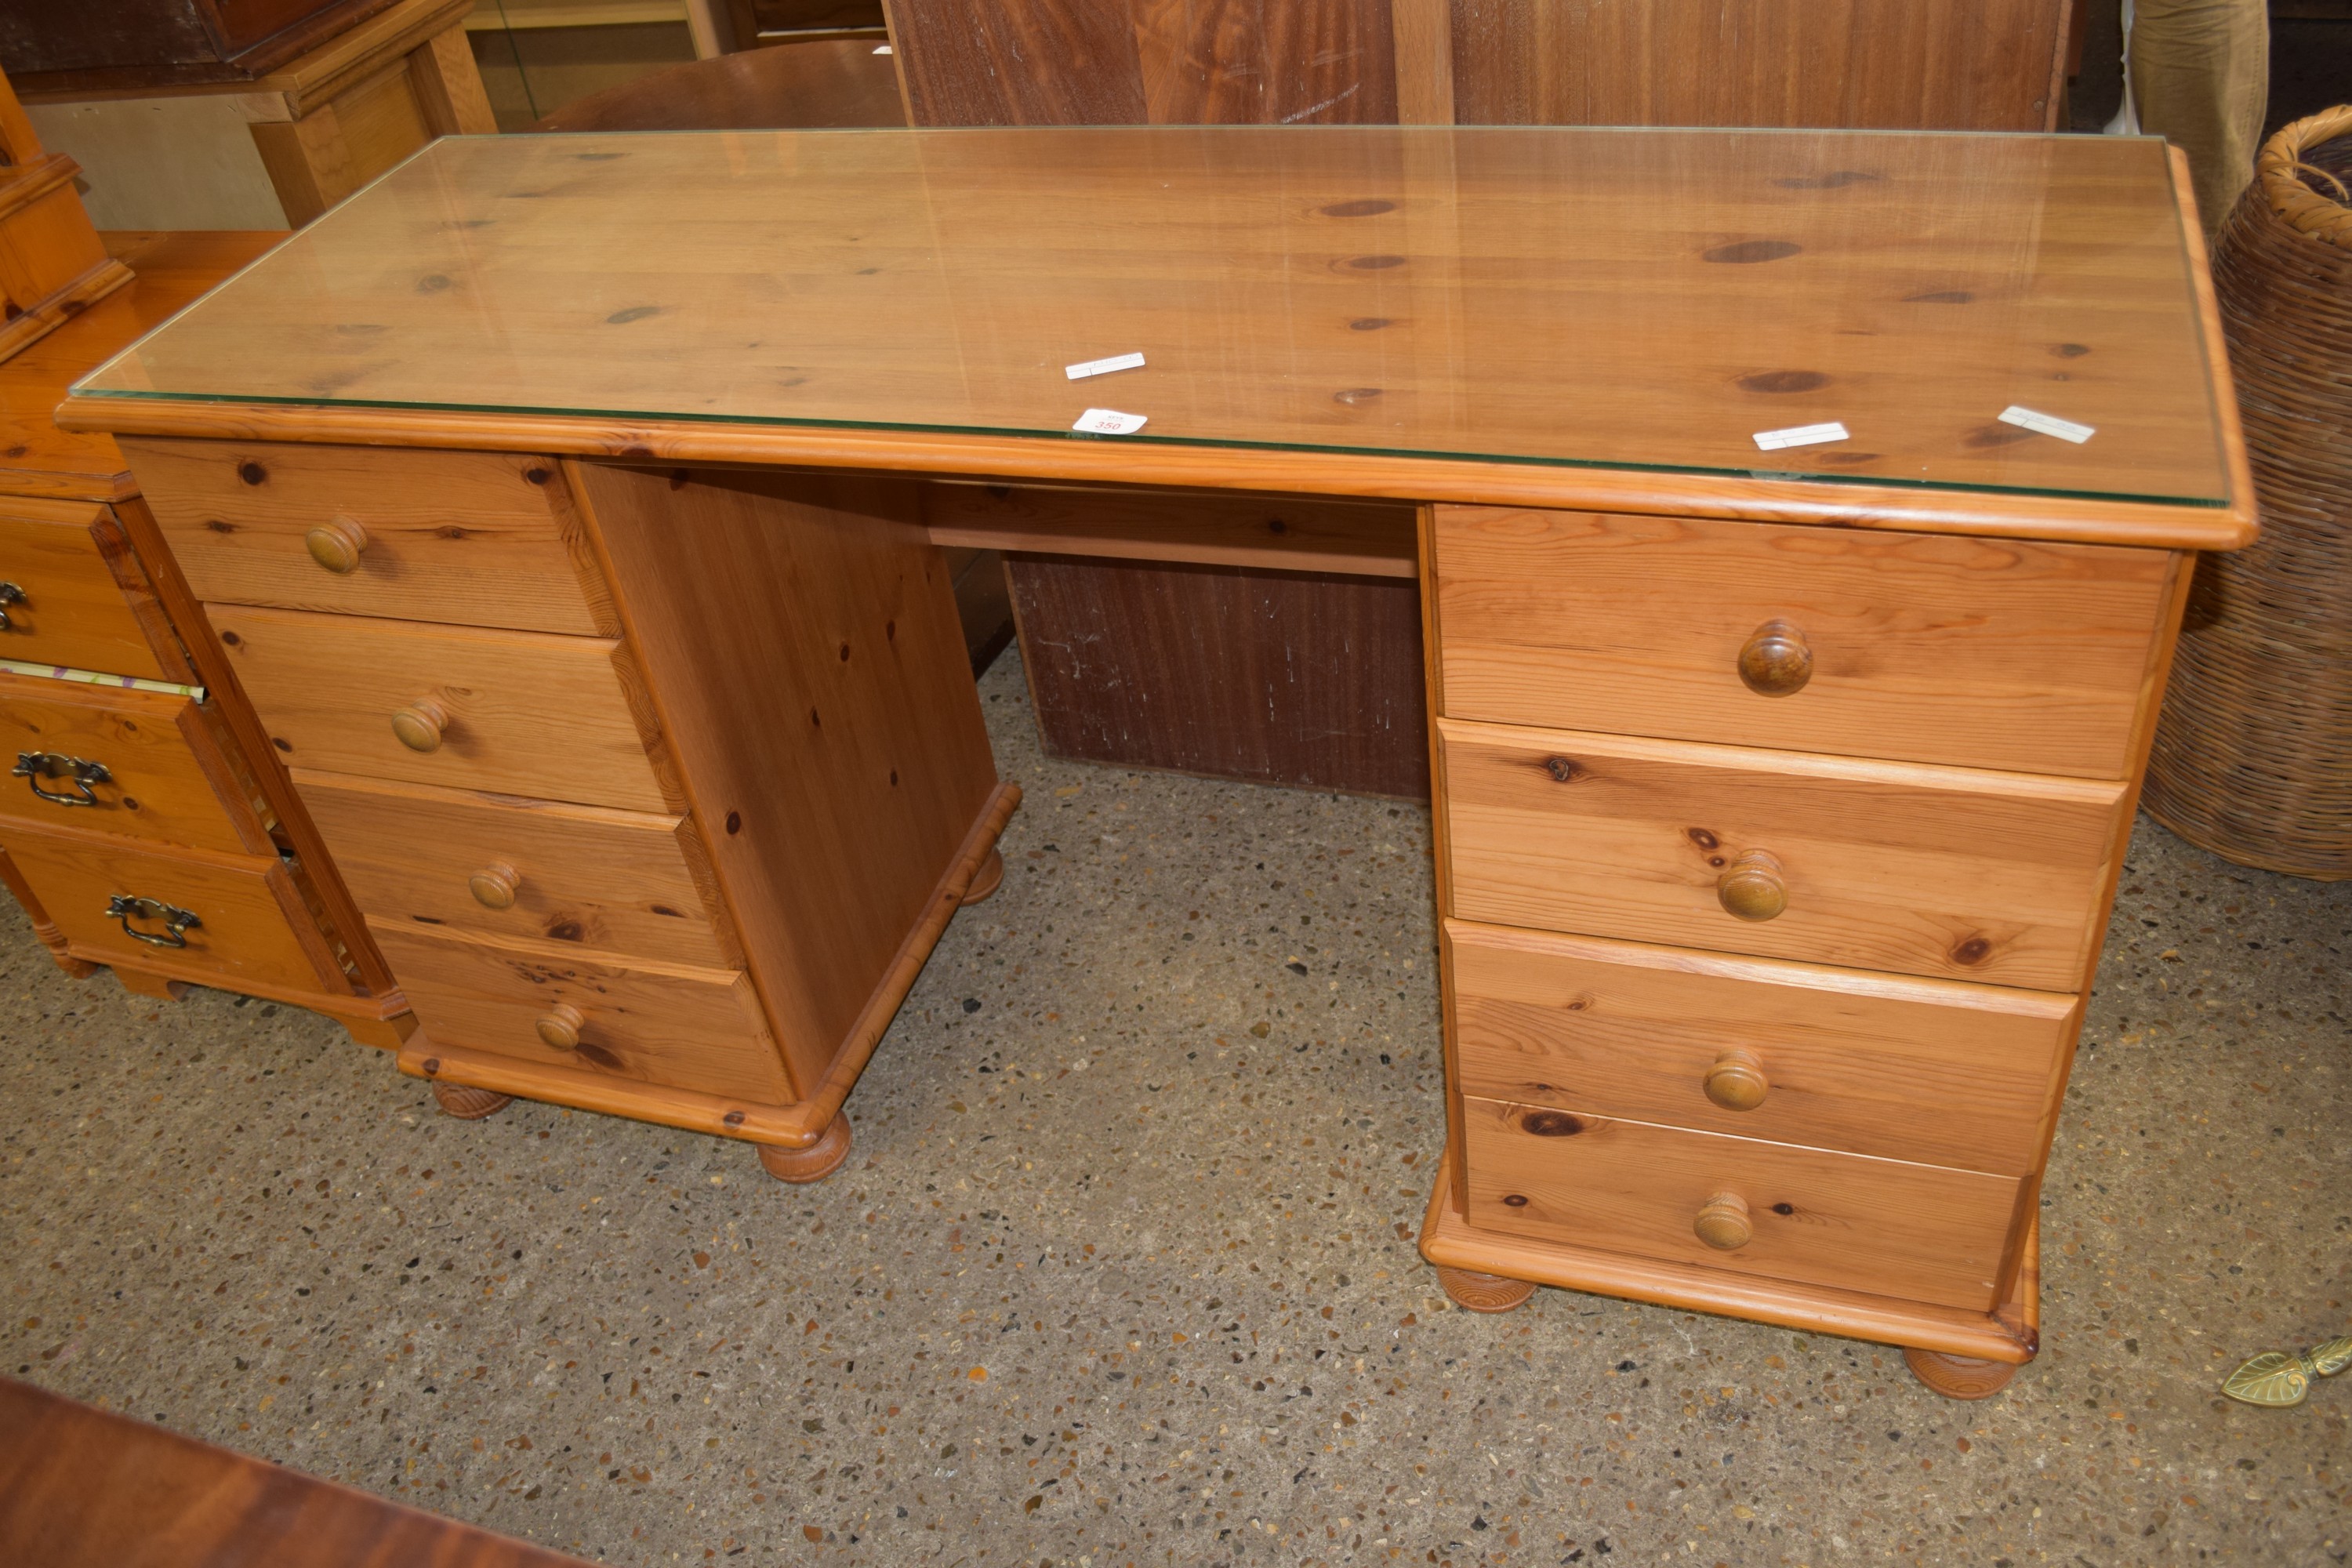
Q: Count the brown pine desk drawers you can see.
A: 8